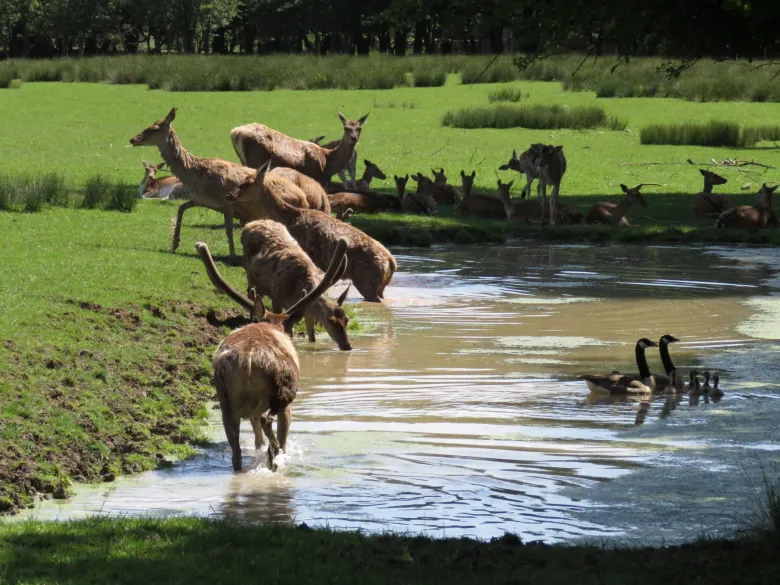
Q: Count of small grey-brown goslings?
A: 5